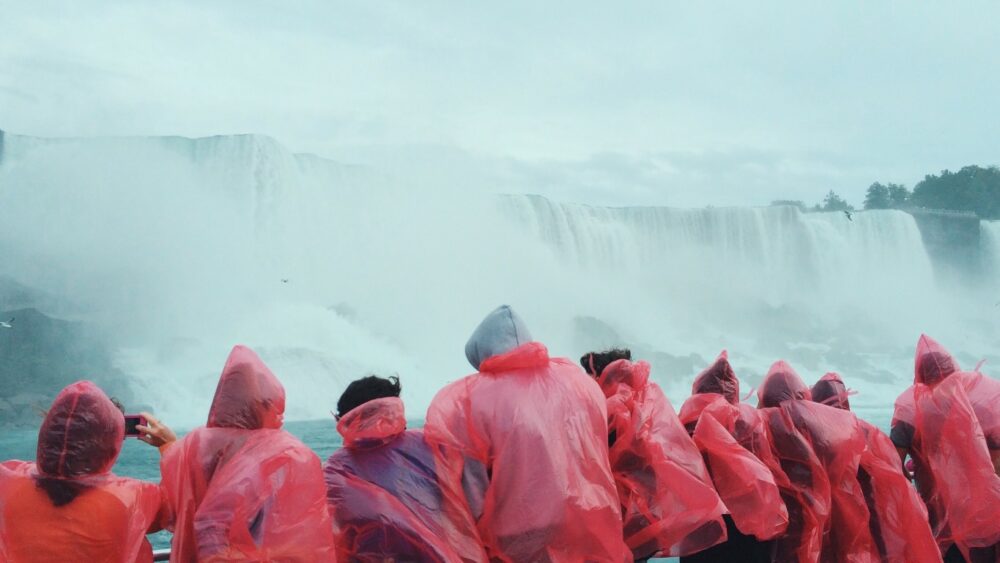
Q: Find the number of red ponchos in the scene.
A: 9